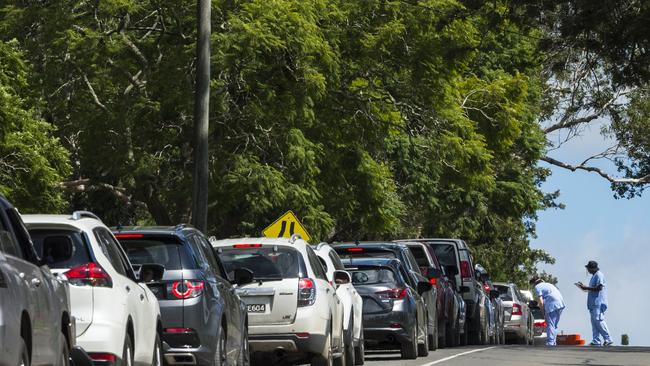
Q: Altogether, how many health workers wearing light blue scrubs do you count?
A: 2